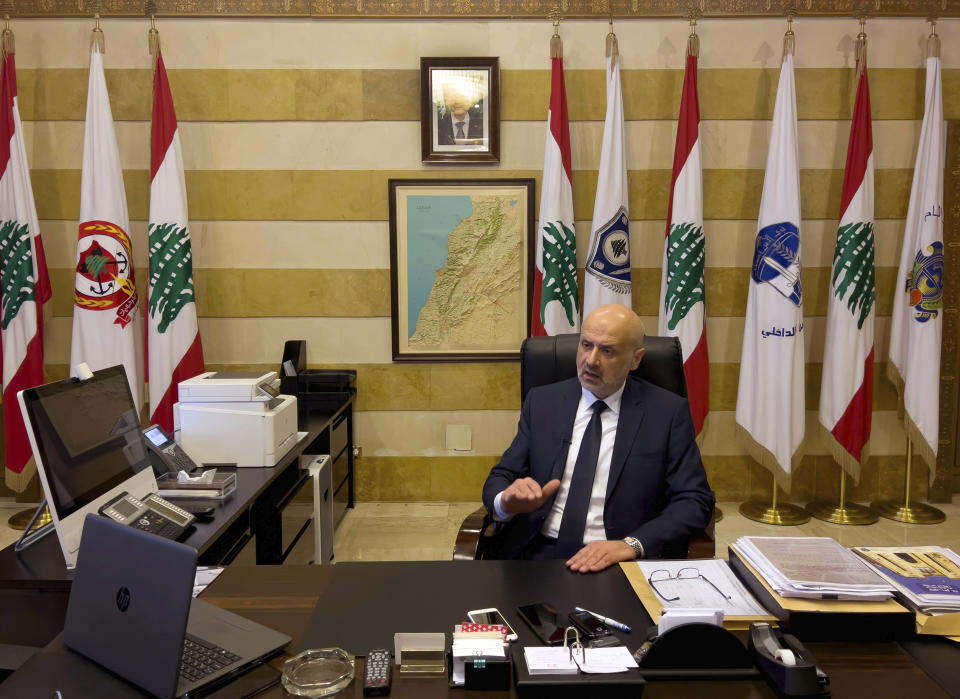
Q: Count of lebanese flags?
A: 5